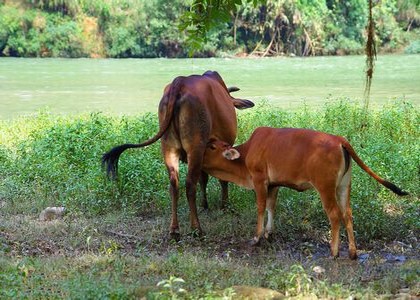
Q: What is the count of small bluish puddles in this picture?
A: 2